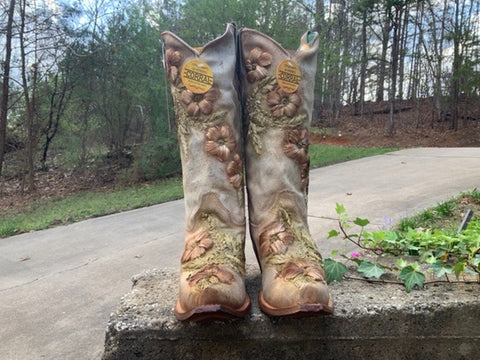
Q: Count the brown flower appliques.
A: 12